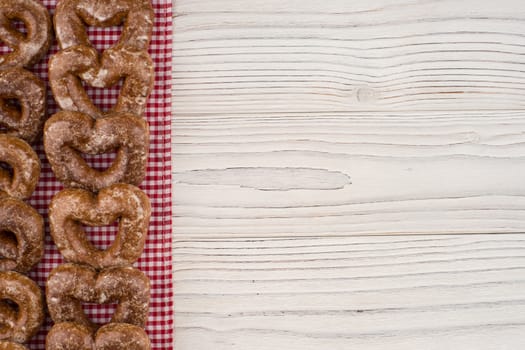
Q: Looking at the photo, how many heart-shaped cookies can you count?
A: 6